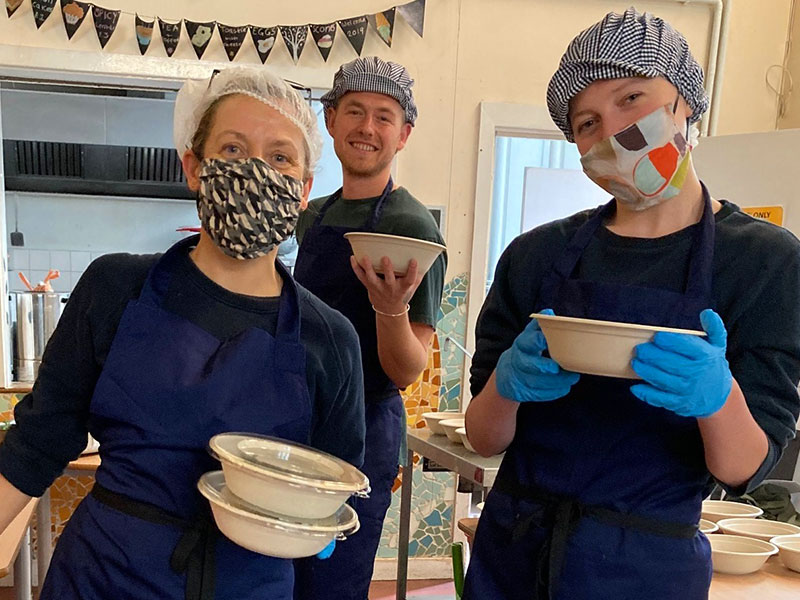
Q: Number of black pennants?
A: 14